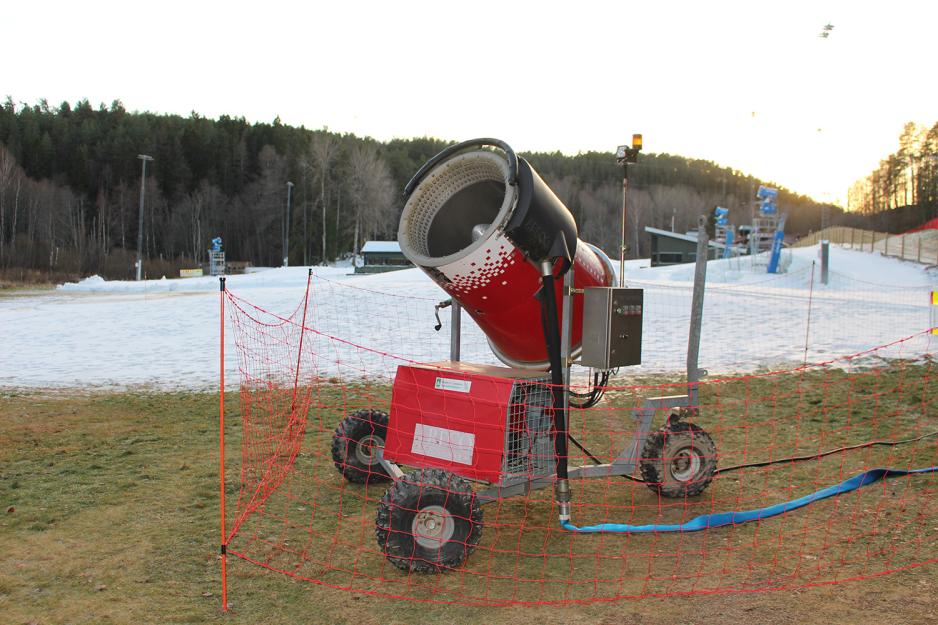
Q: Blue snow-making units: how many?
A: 3